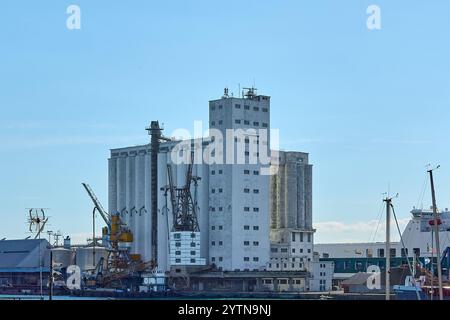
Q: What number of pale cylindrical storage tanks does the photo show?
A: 2